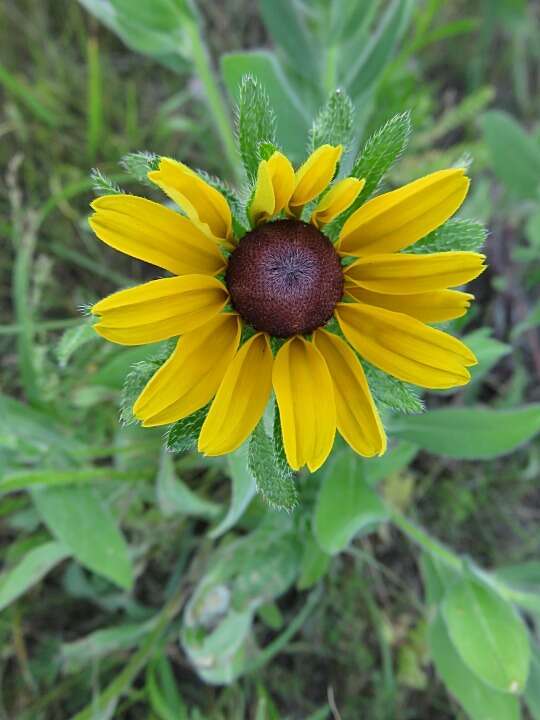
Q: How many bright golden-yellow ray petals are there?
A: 14